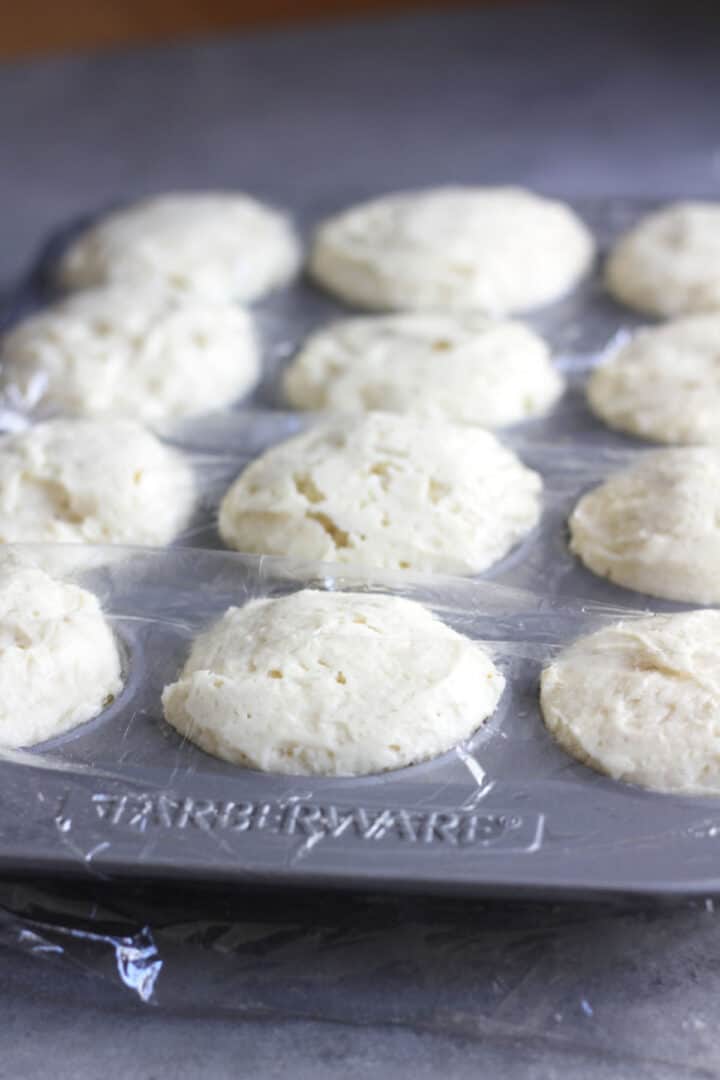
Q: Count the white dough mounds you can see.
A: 12